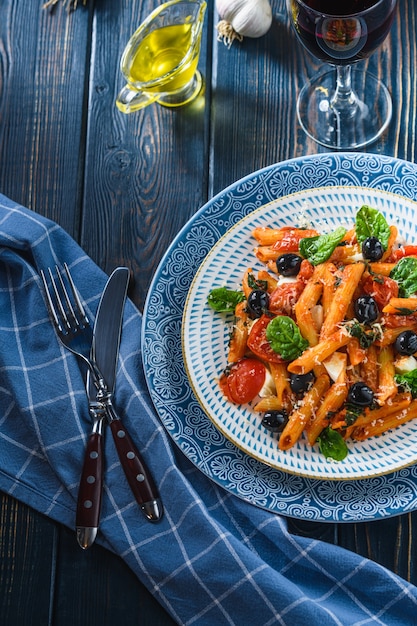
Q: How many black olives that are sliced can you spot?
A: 0